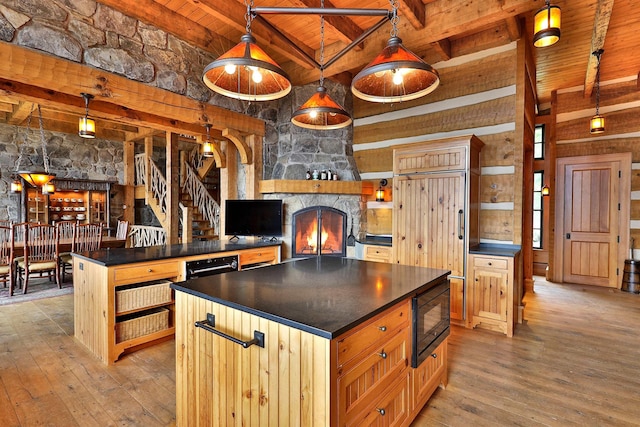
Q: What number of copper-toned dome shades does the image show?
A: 3